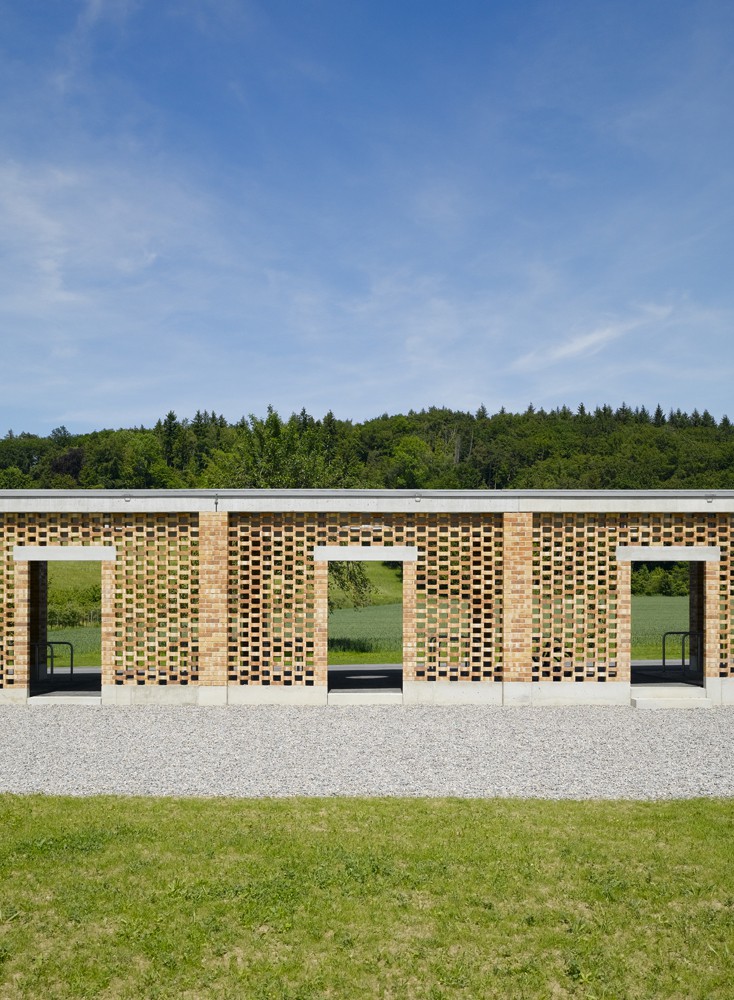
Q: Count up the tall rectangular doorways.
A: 3